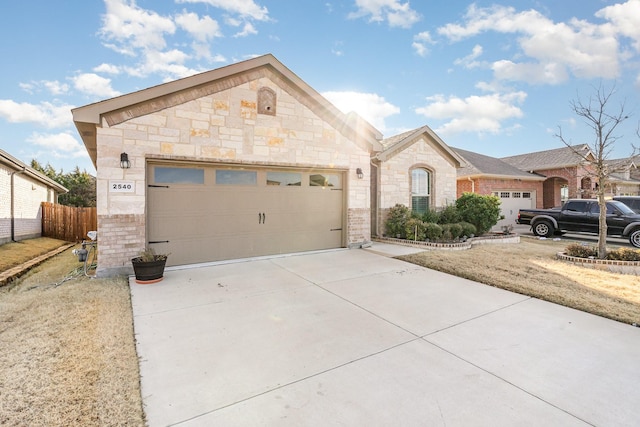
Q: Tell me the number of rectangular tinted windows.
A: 4